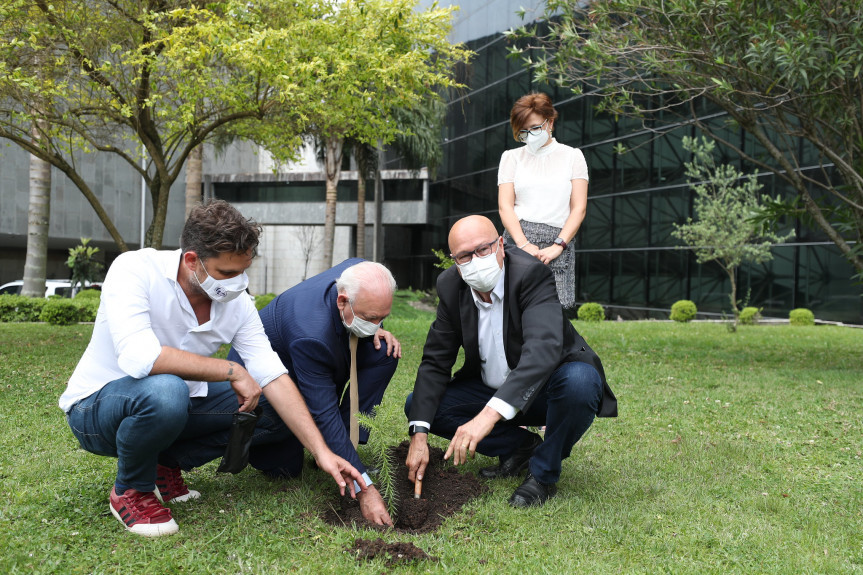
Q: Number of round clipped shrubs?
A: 4